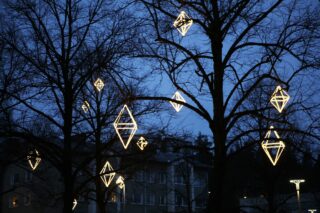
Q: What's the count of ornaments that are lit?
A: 12